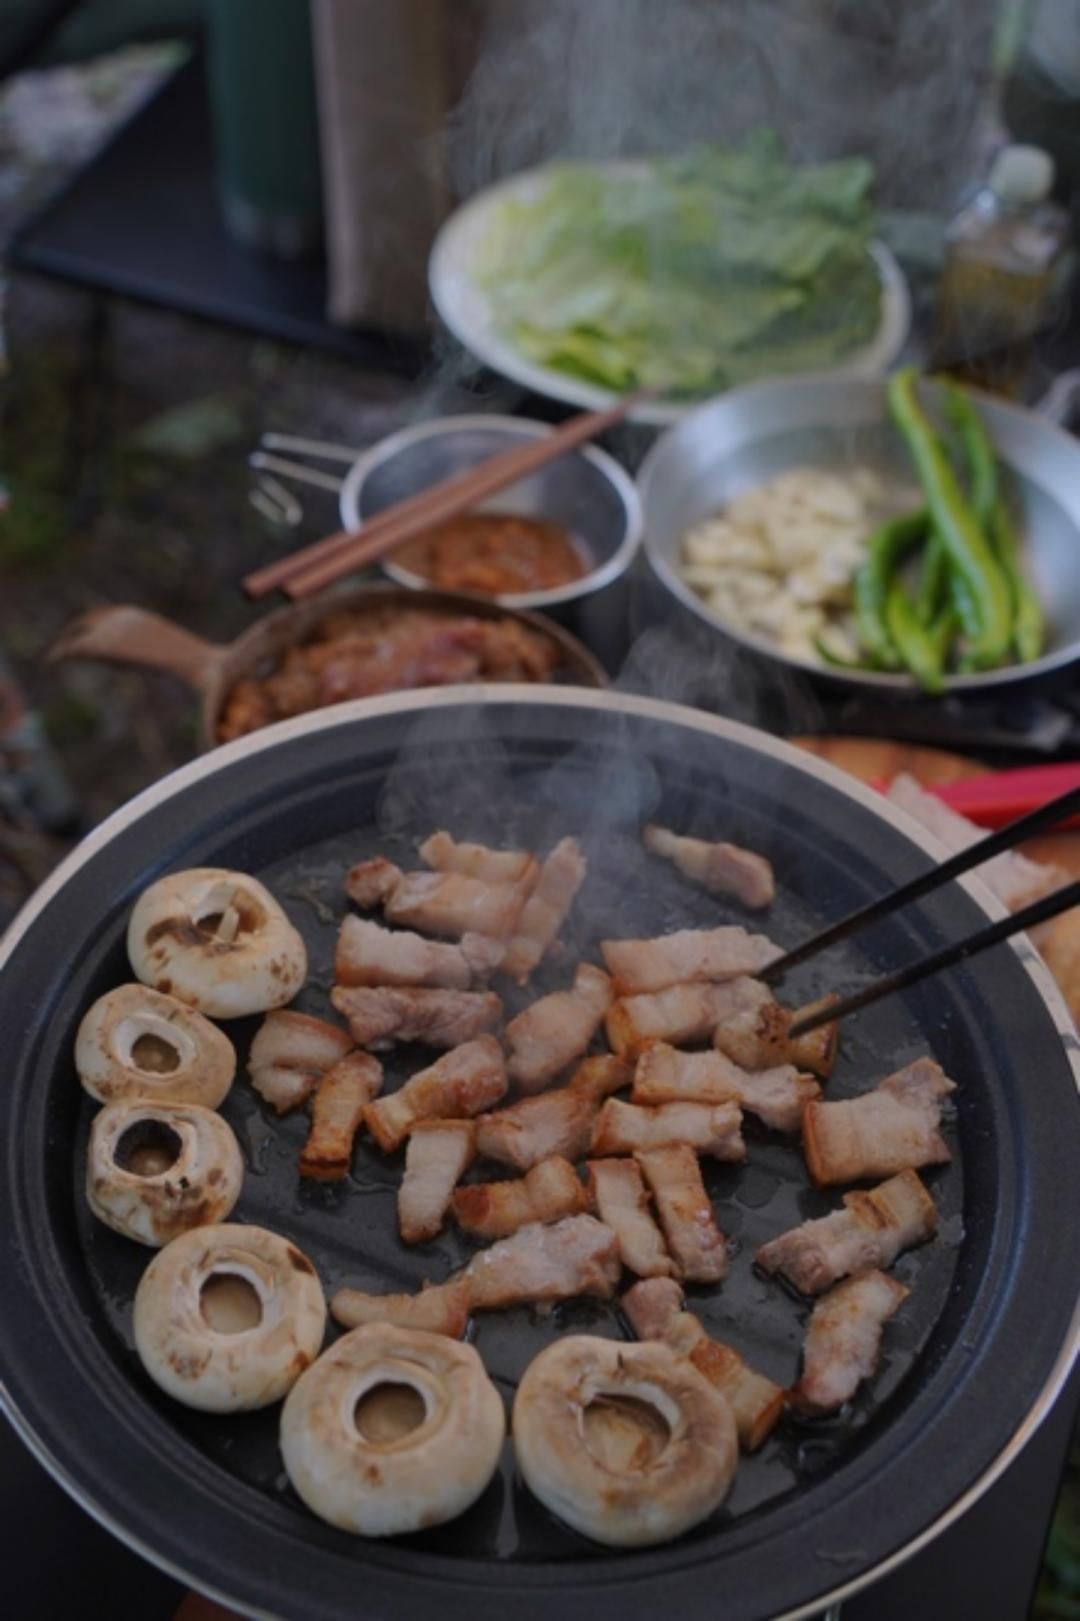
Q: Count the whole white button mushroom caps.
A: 6